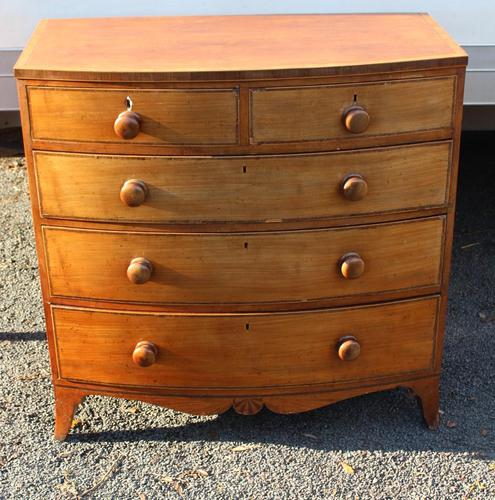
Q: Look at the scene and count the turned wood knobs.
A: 8